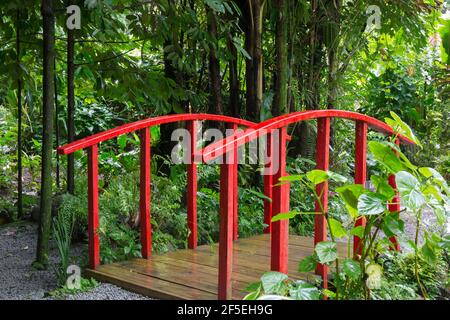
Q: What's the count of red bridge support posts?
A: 10